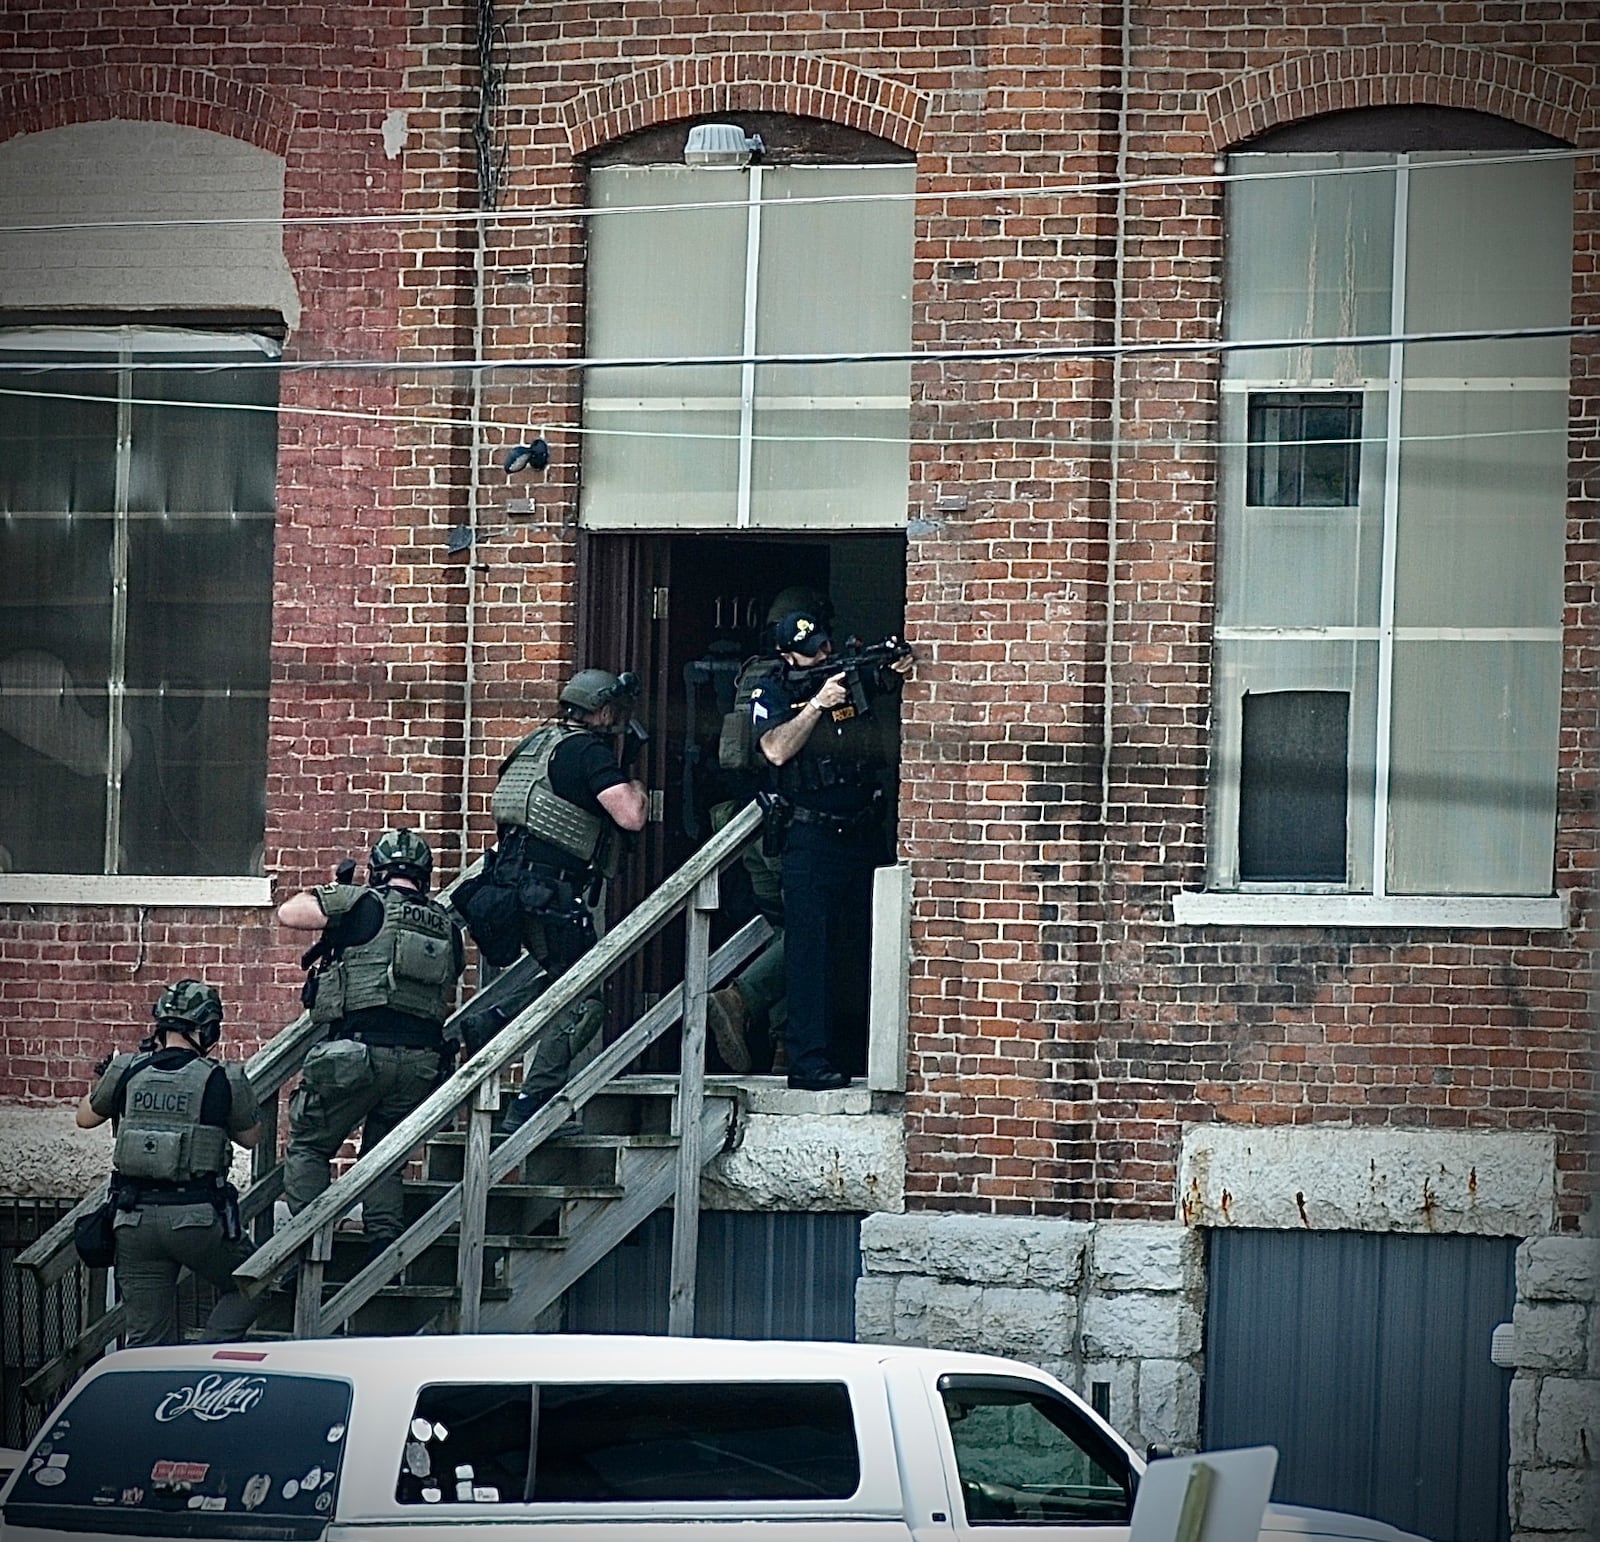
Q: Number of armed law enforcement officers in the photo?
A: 5